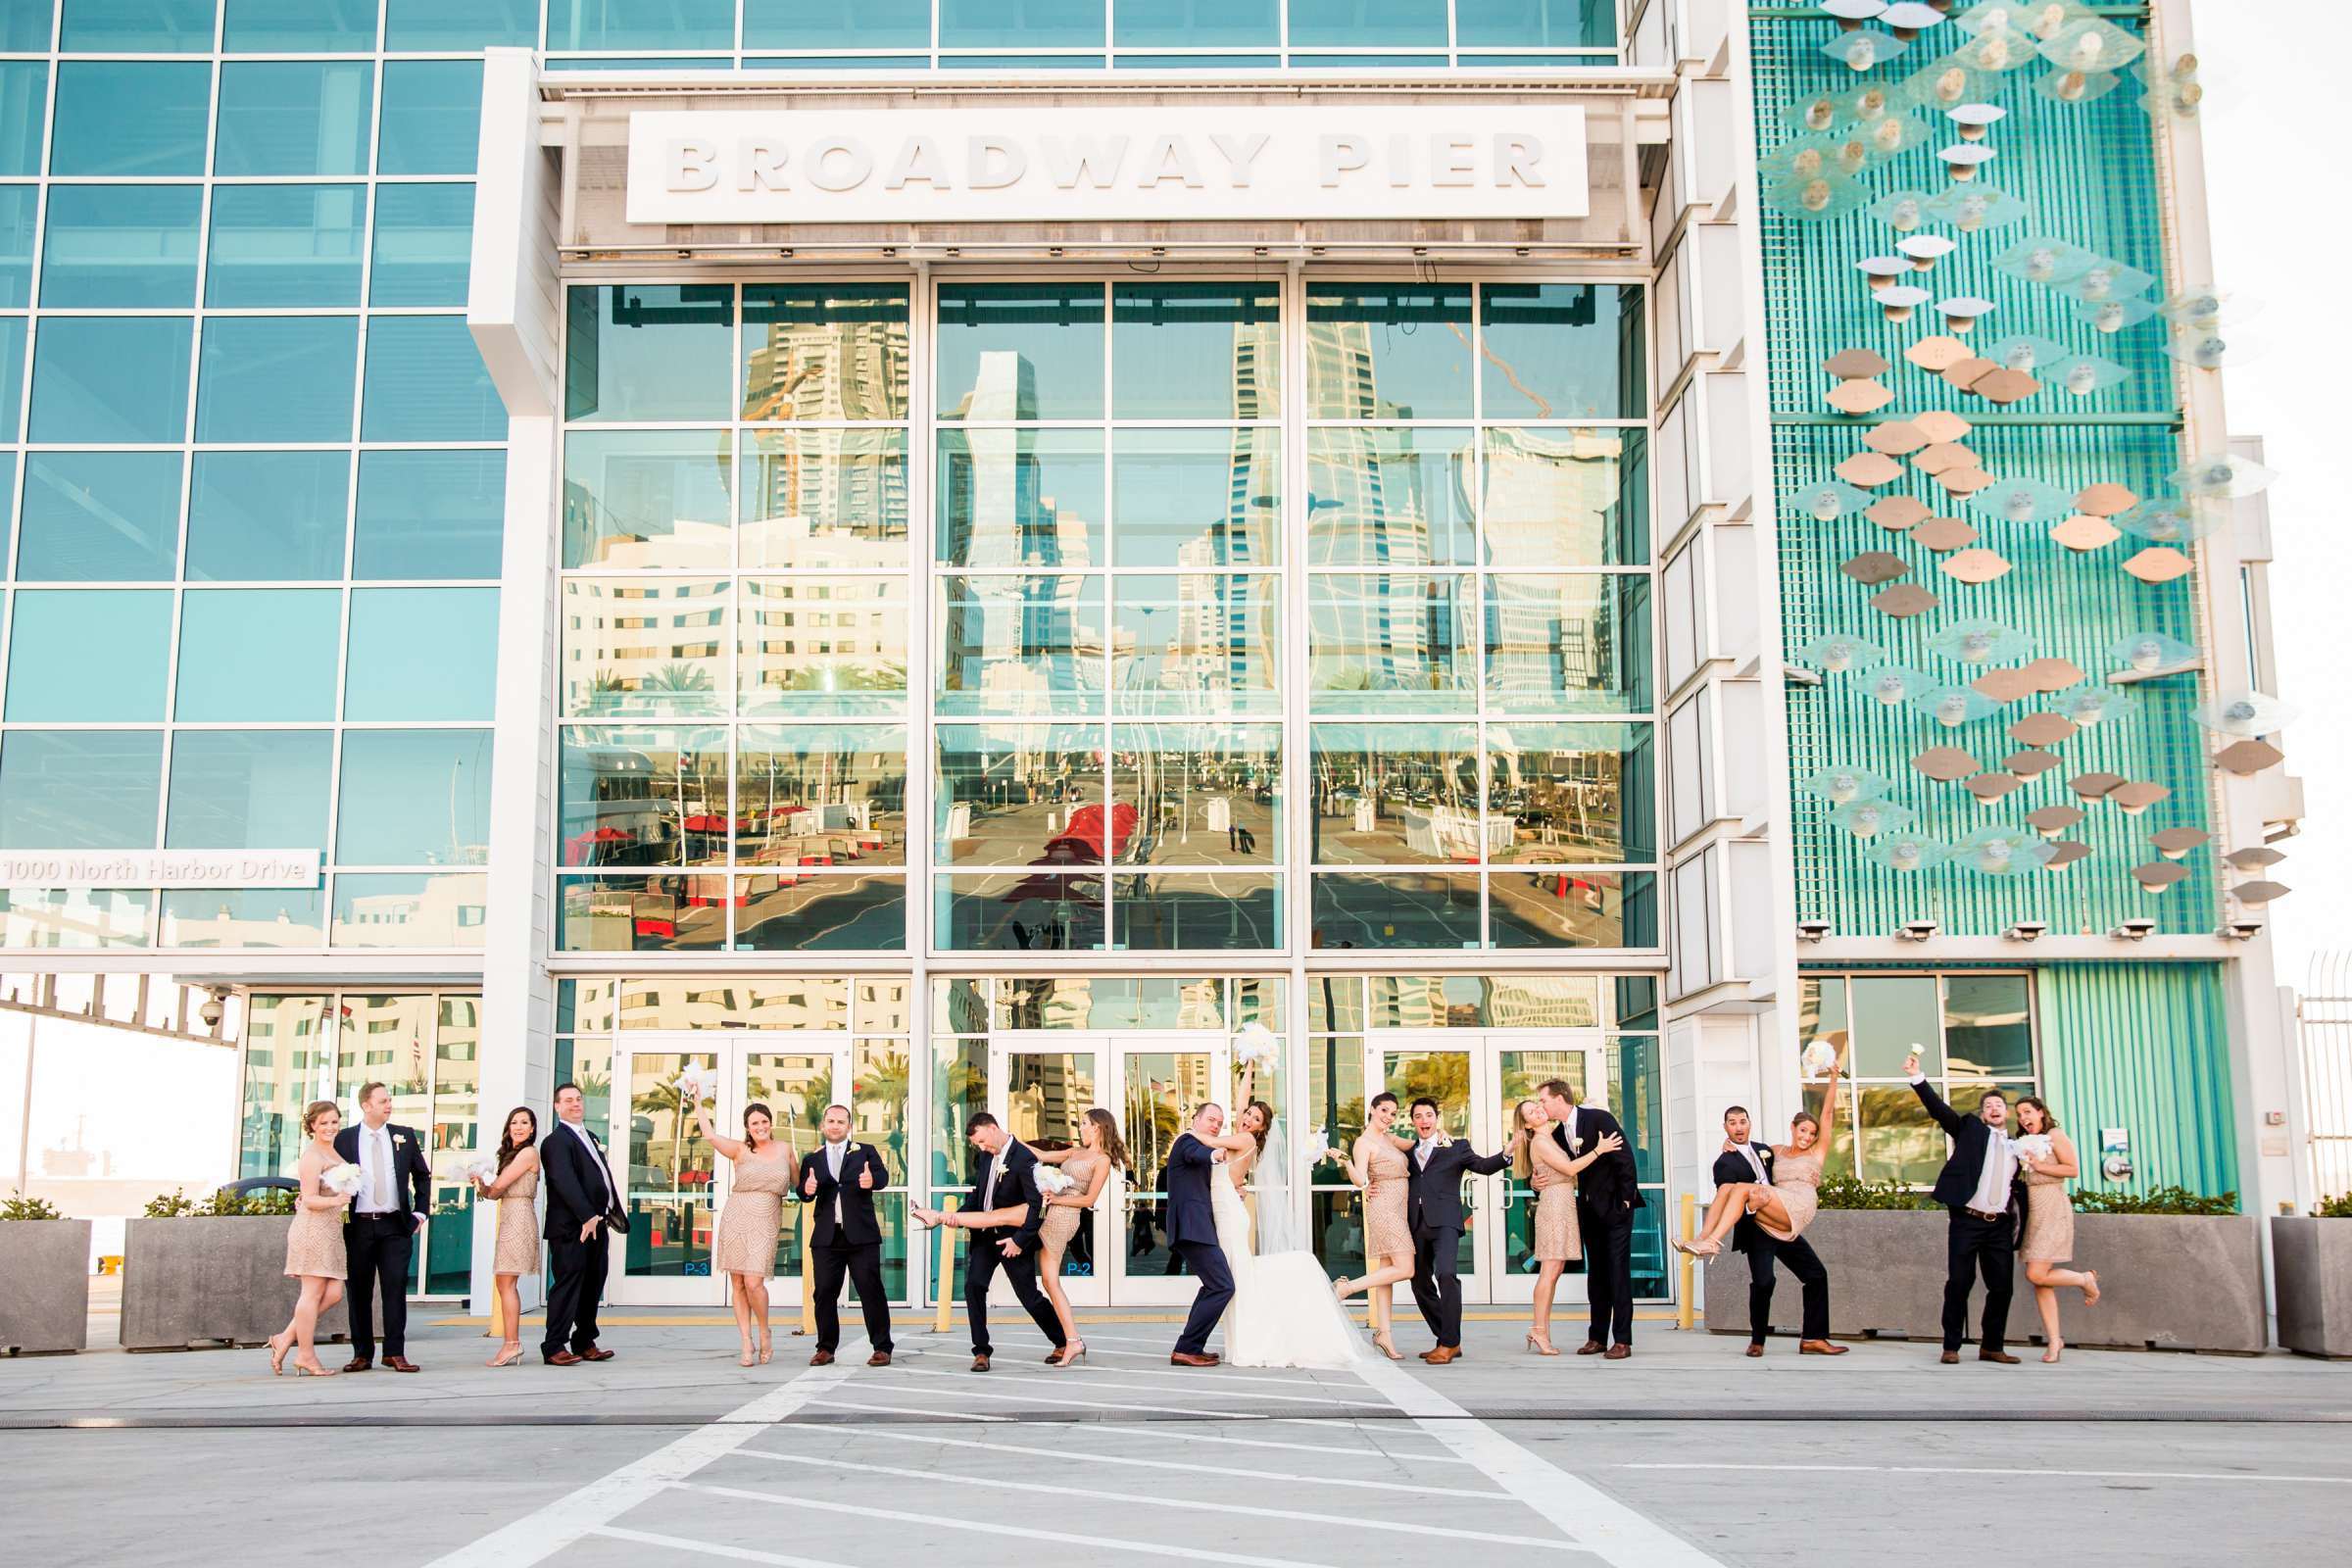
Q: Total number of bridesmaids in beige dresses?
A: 8